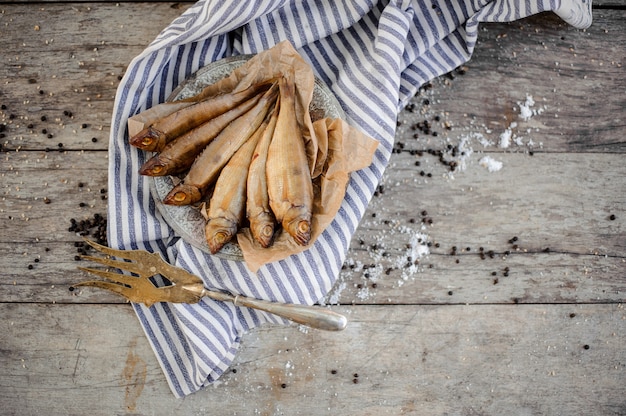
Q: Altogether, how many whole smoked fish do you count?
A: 6